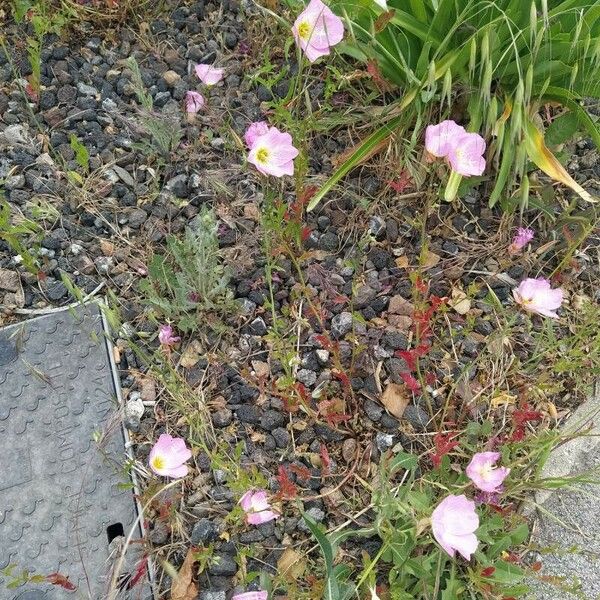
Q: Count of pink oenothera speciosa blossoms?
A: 15